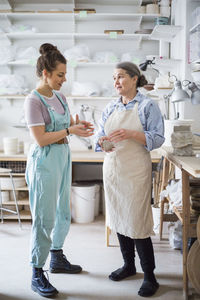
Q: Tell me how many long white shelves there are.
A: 4